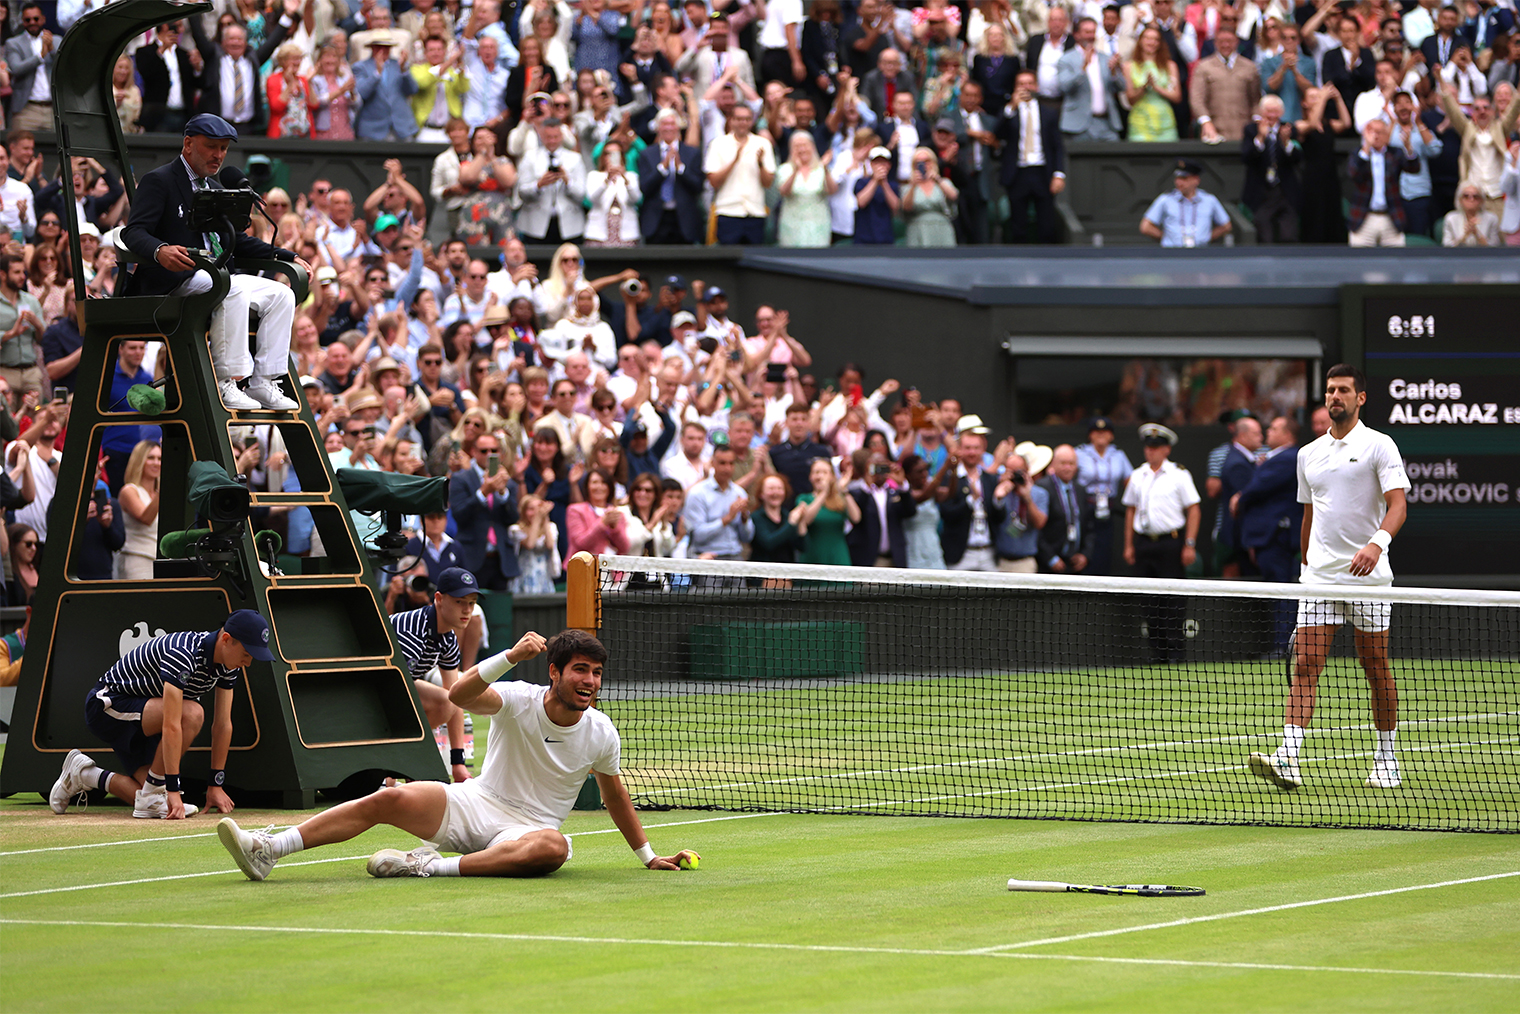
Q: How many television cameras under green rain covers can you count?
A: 2